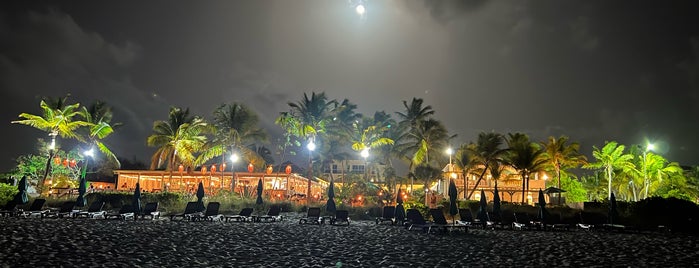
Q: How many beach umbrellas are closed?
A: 12